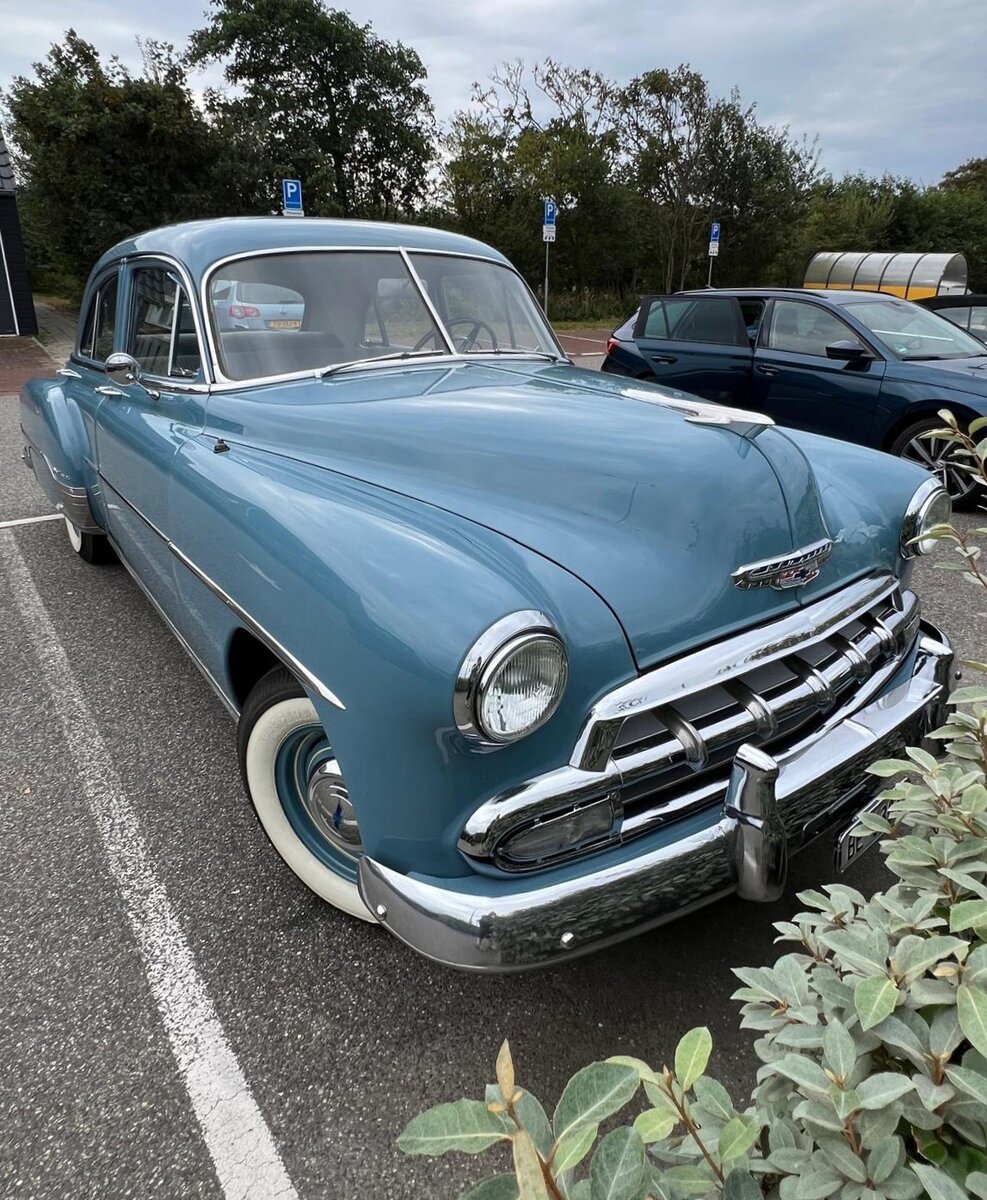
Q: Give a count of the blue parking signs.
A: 3